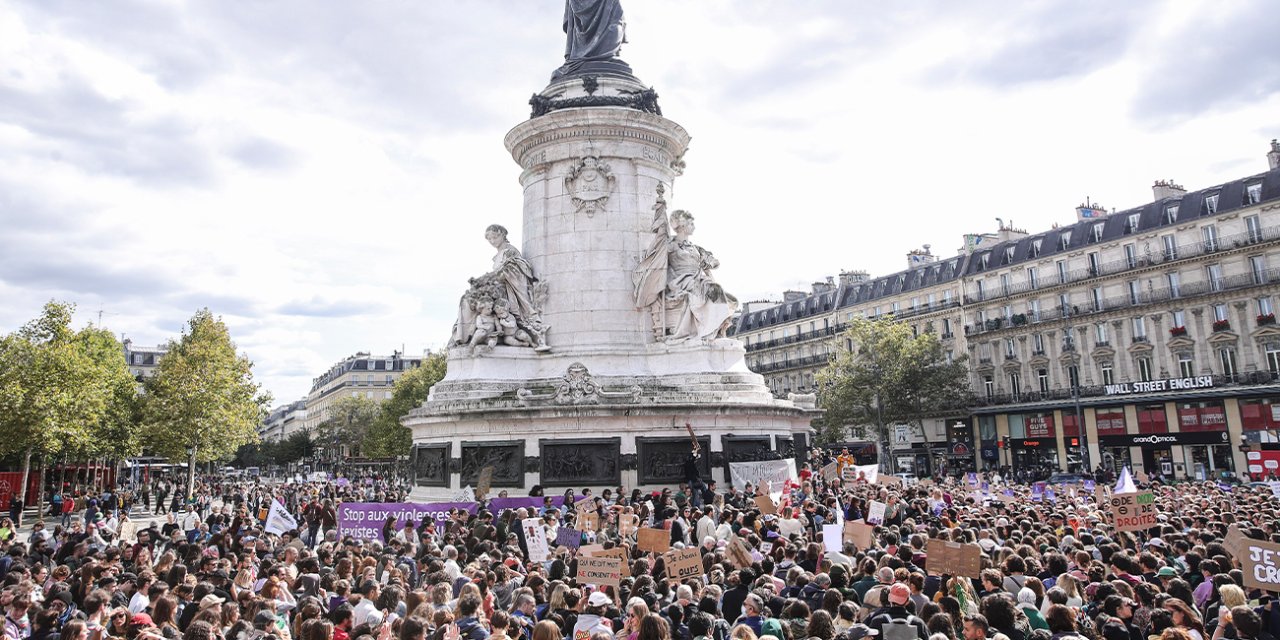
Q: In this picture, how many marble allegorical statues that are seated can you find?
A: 2